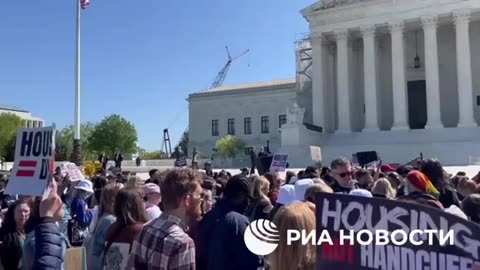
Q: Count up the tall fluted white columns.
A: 6